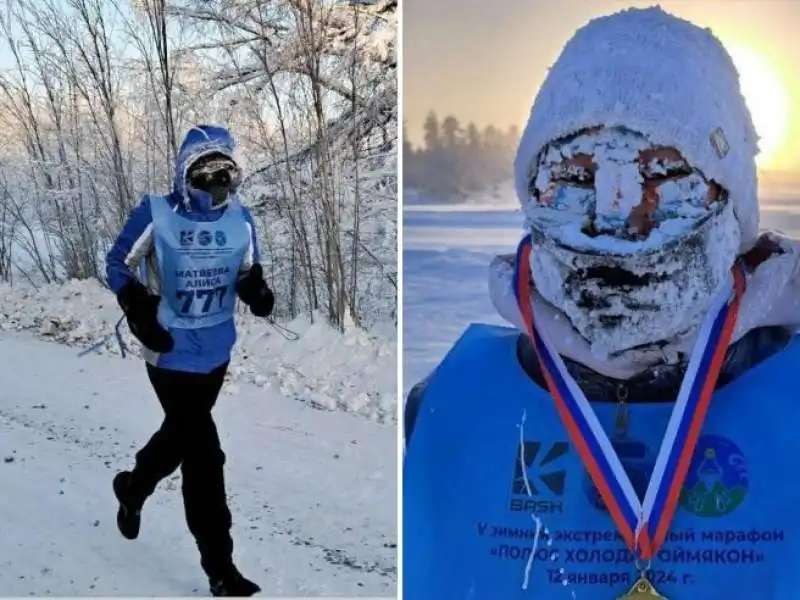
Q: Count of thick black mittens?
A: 2